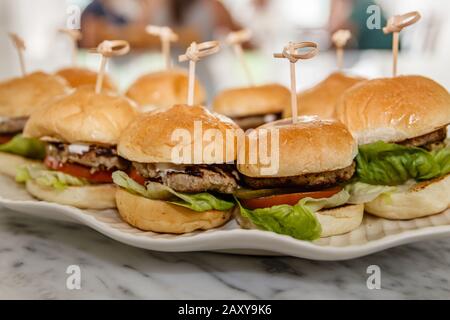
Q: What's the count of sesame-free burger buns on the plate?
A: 9